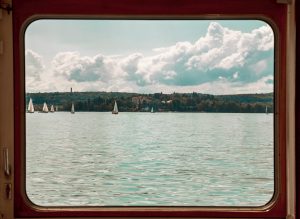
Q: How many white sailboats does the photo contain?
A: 7